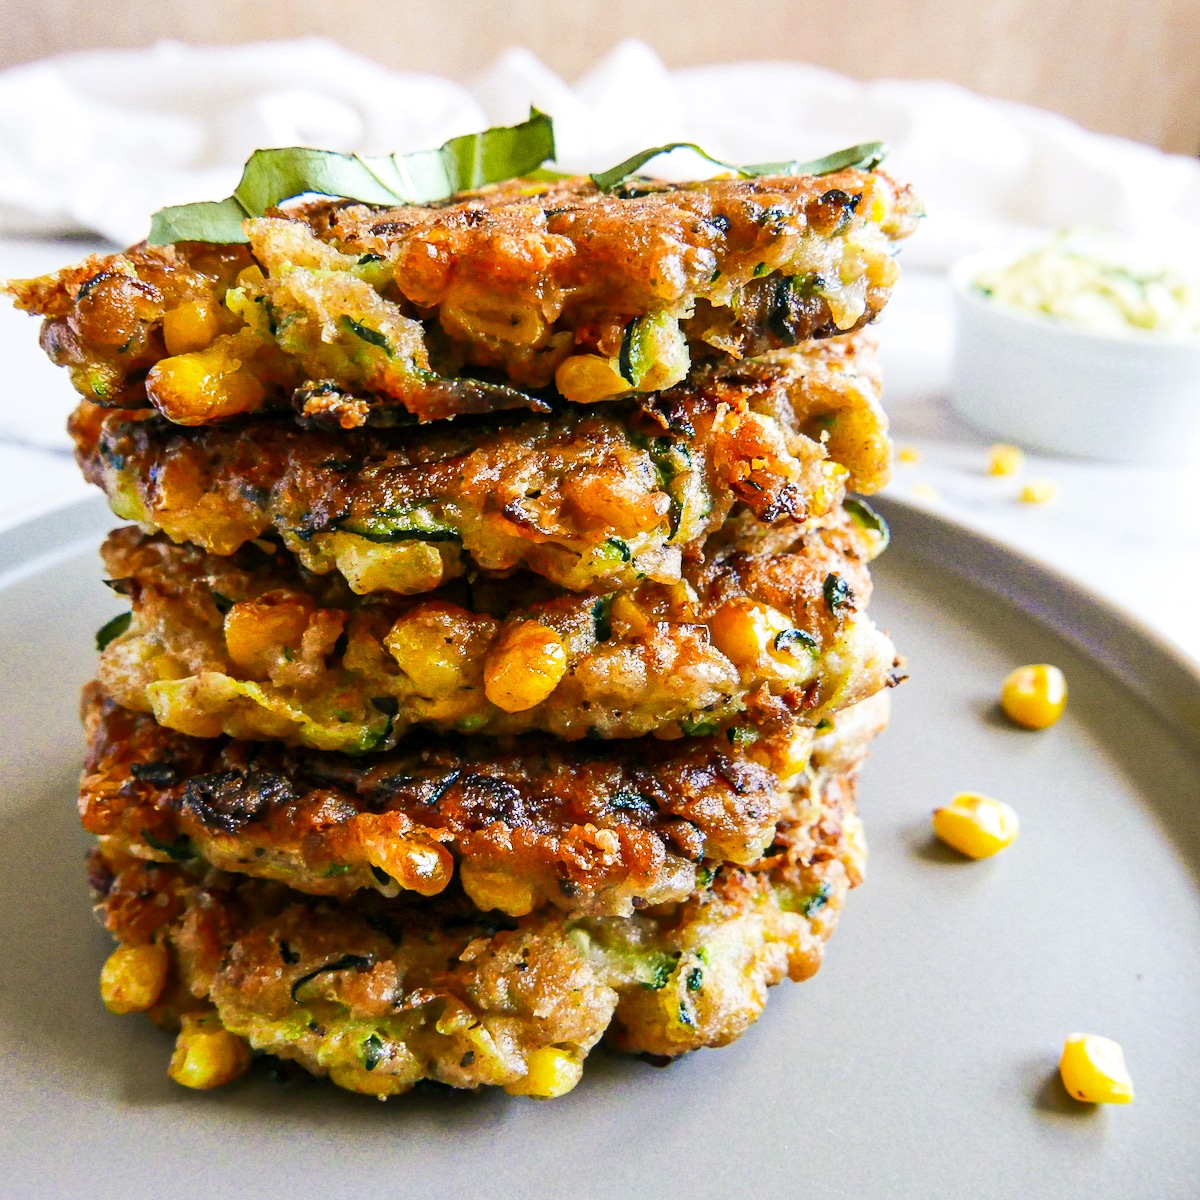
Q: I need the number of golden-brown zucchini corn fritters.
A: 5